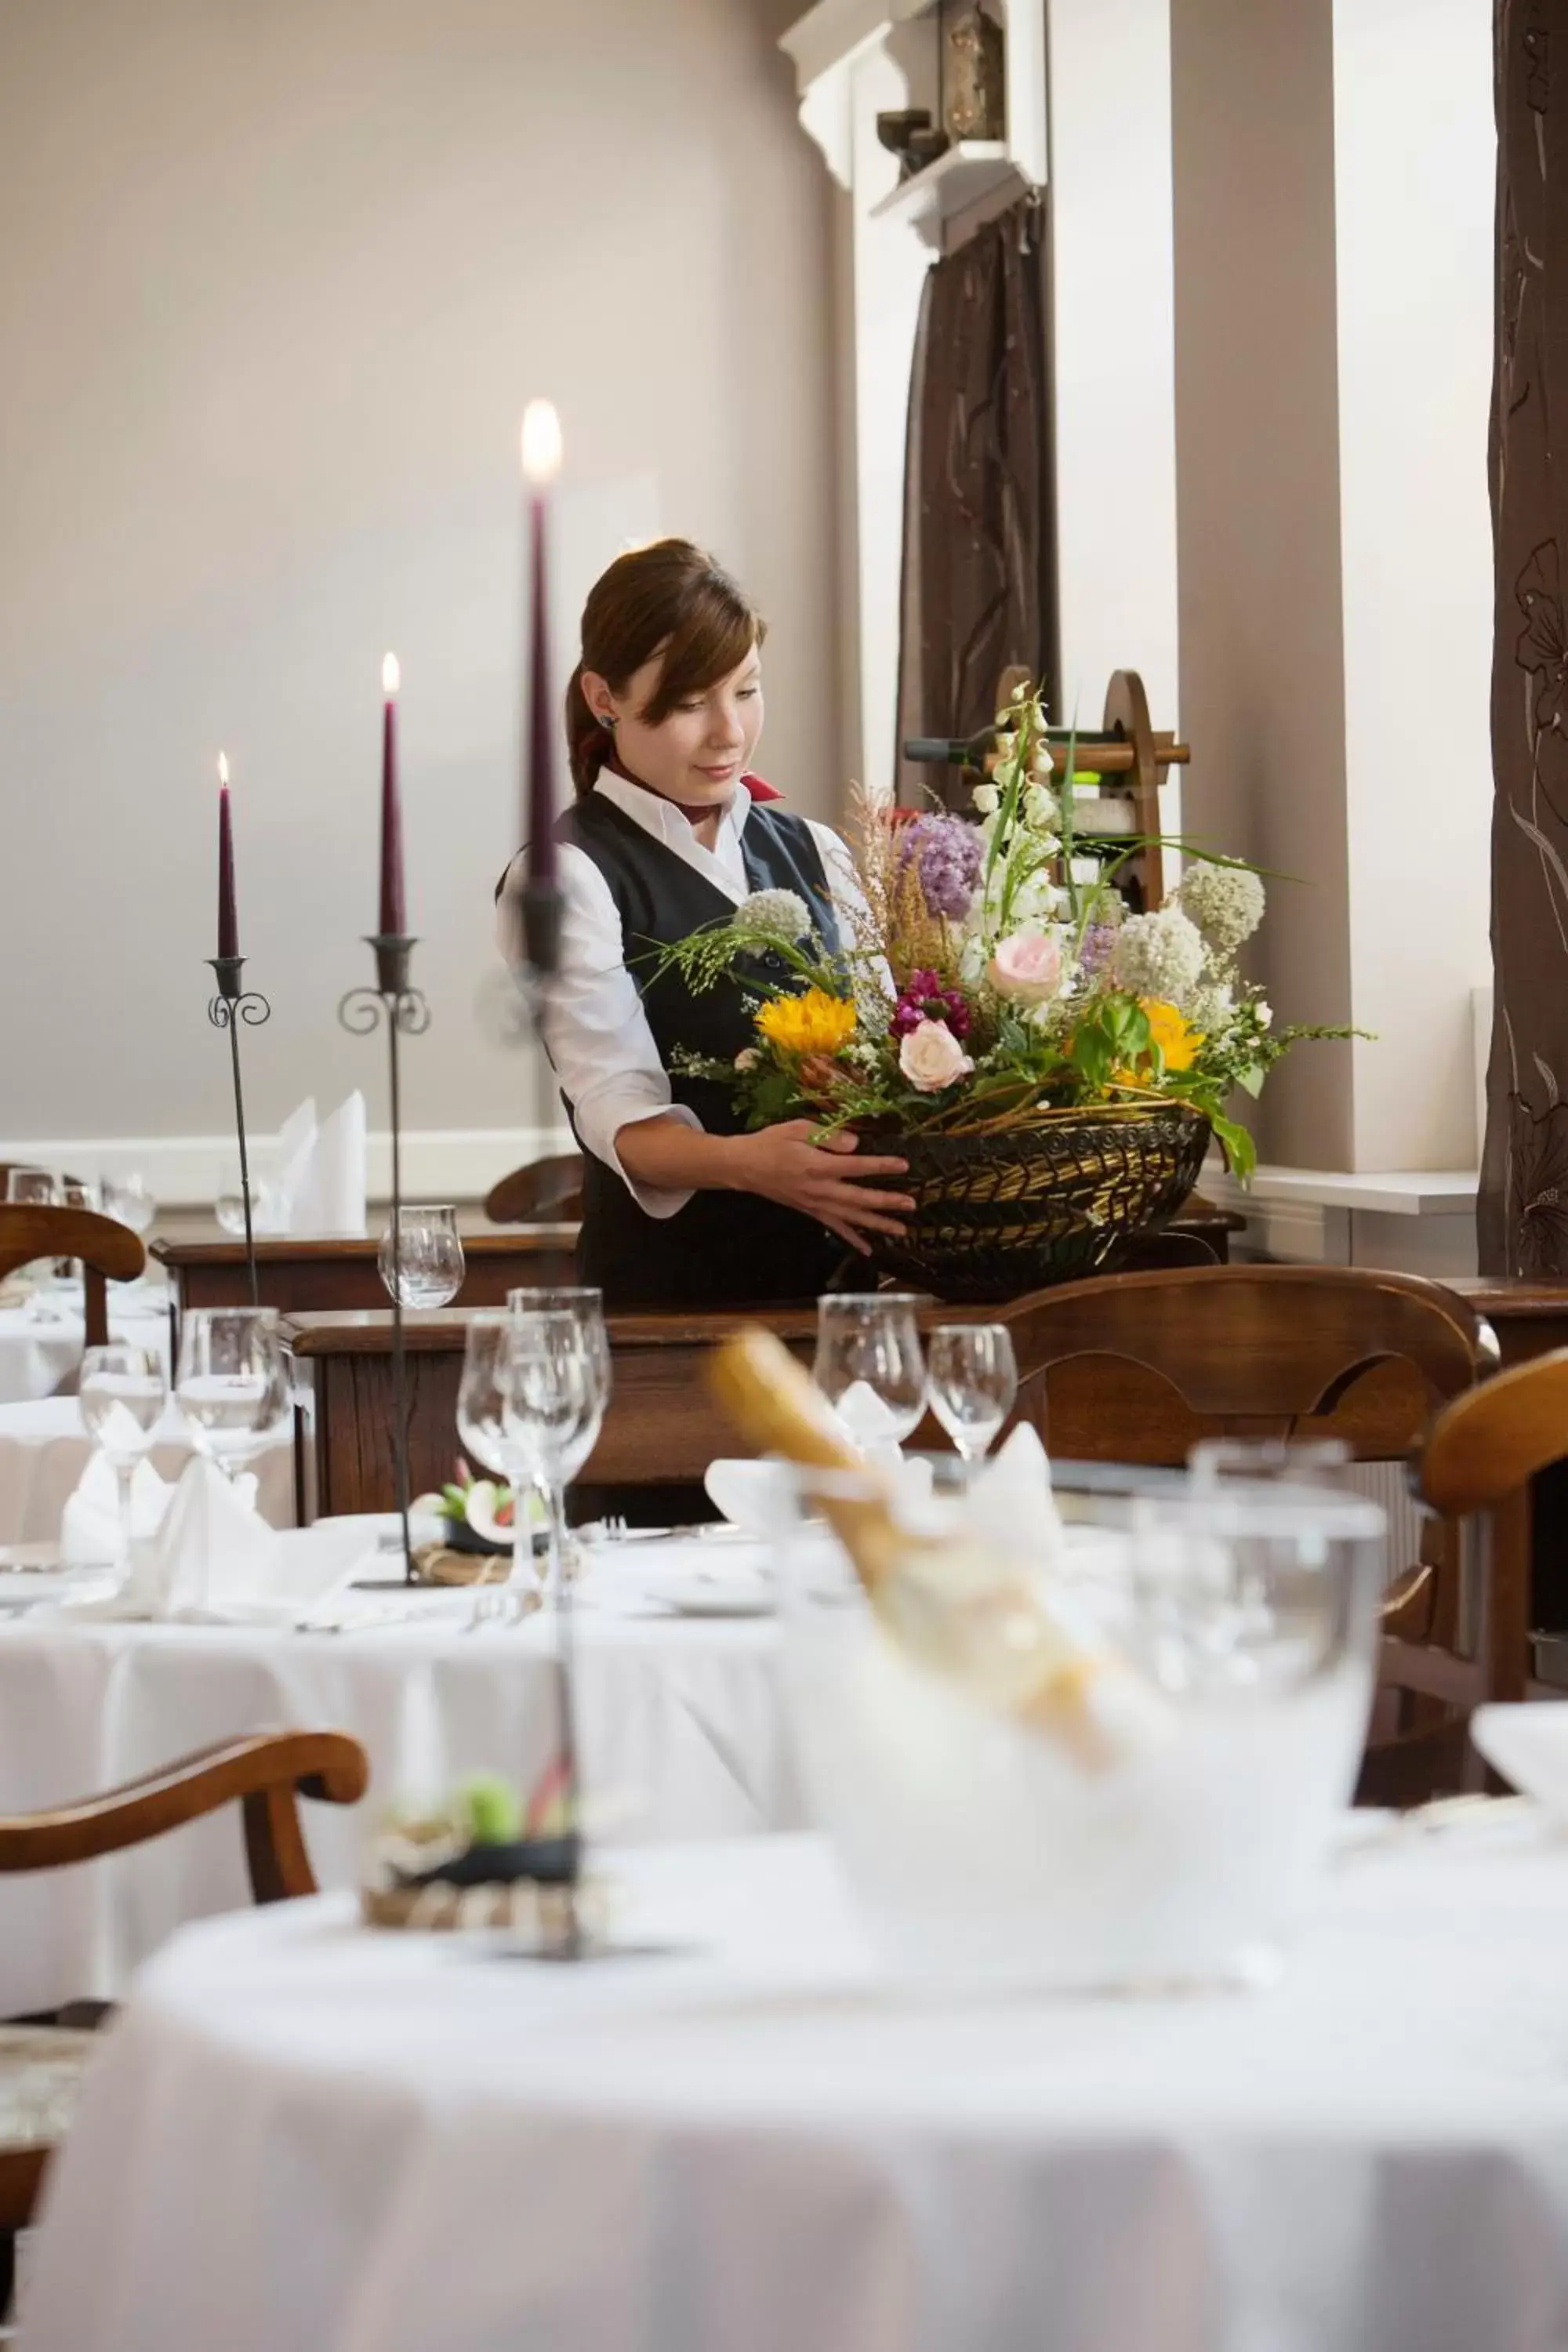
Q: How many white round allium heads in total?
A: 3